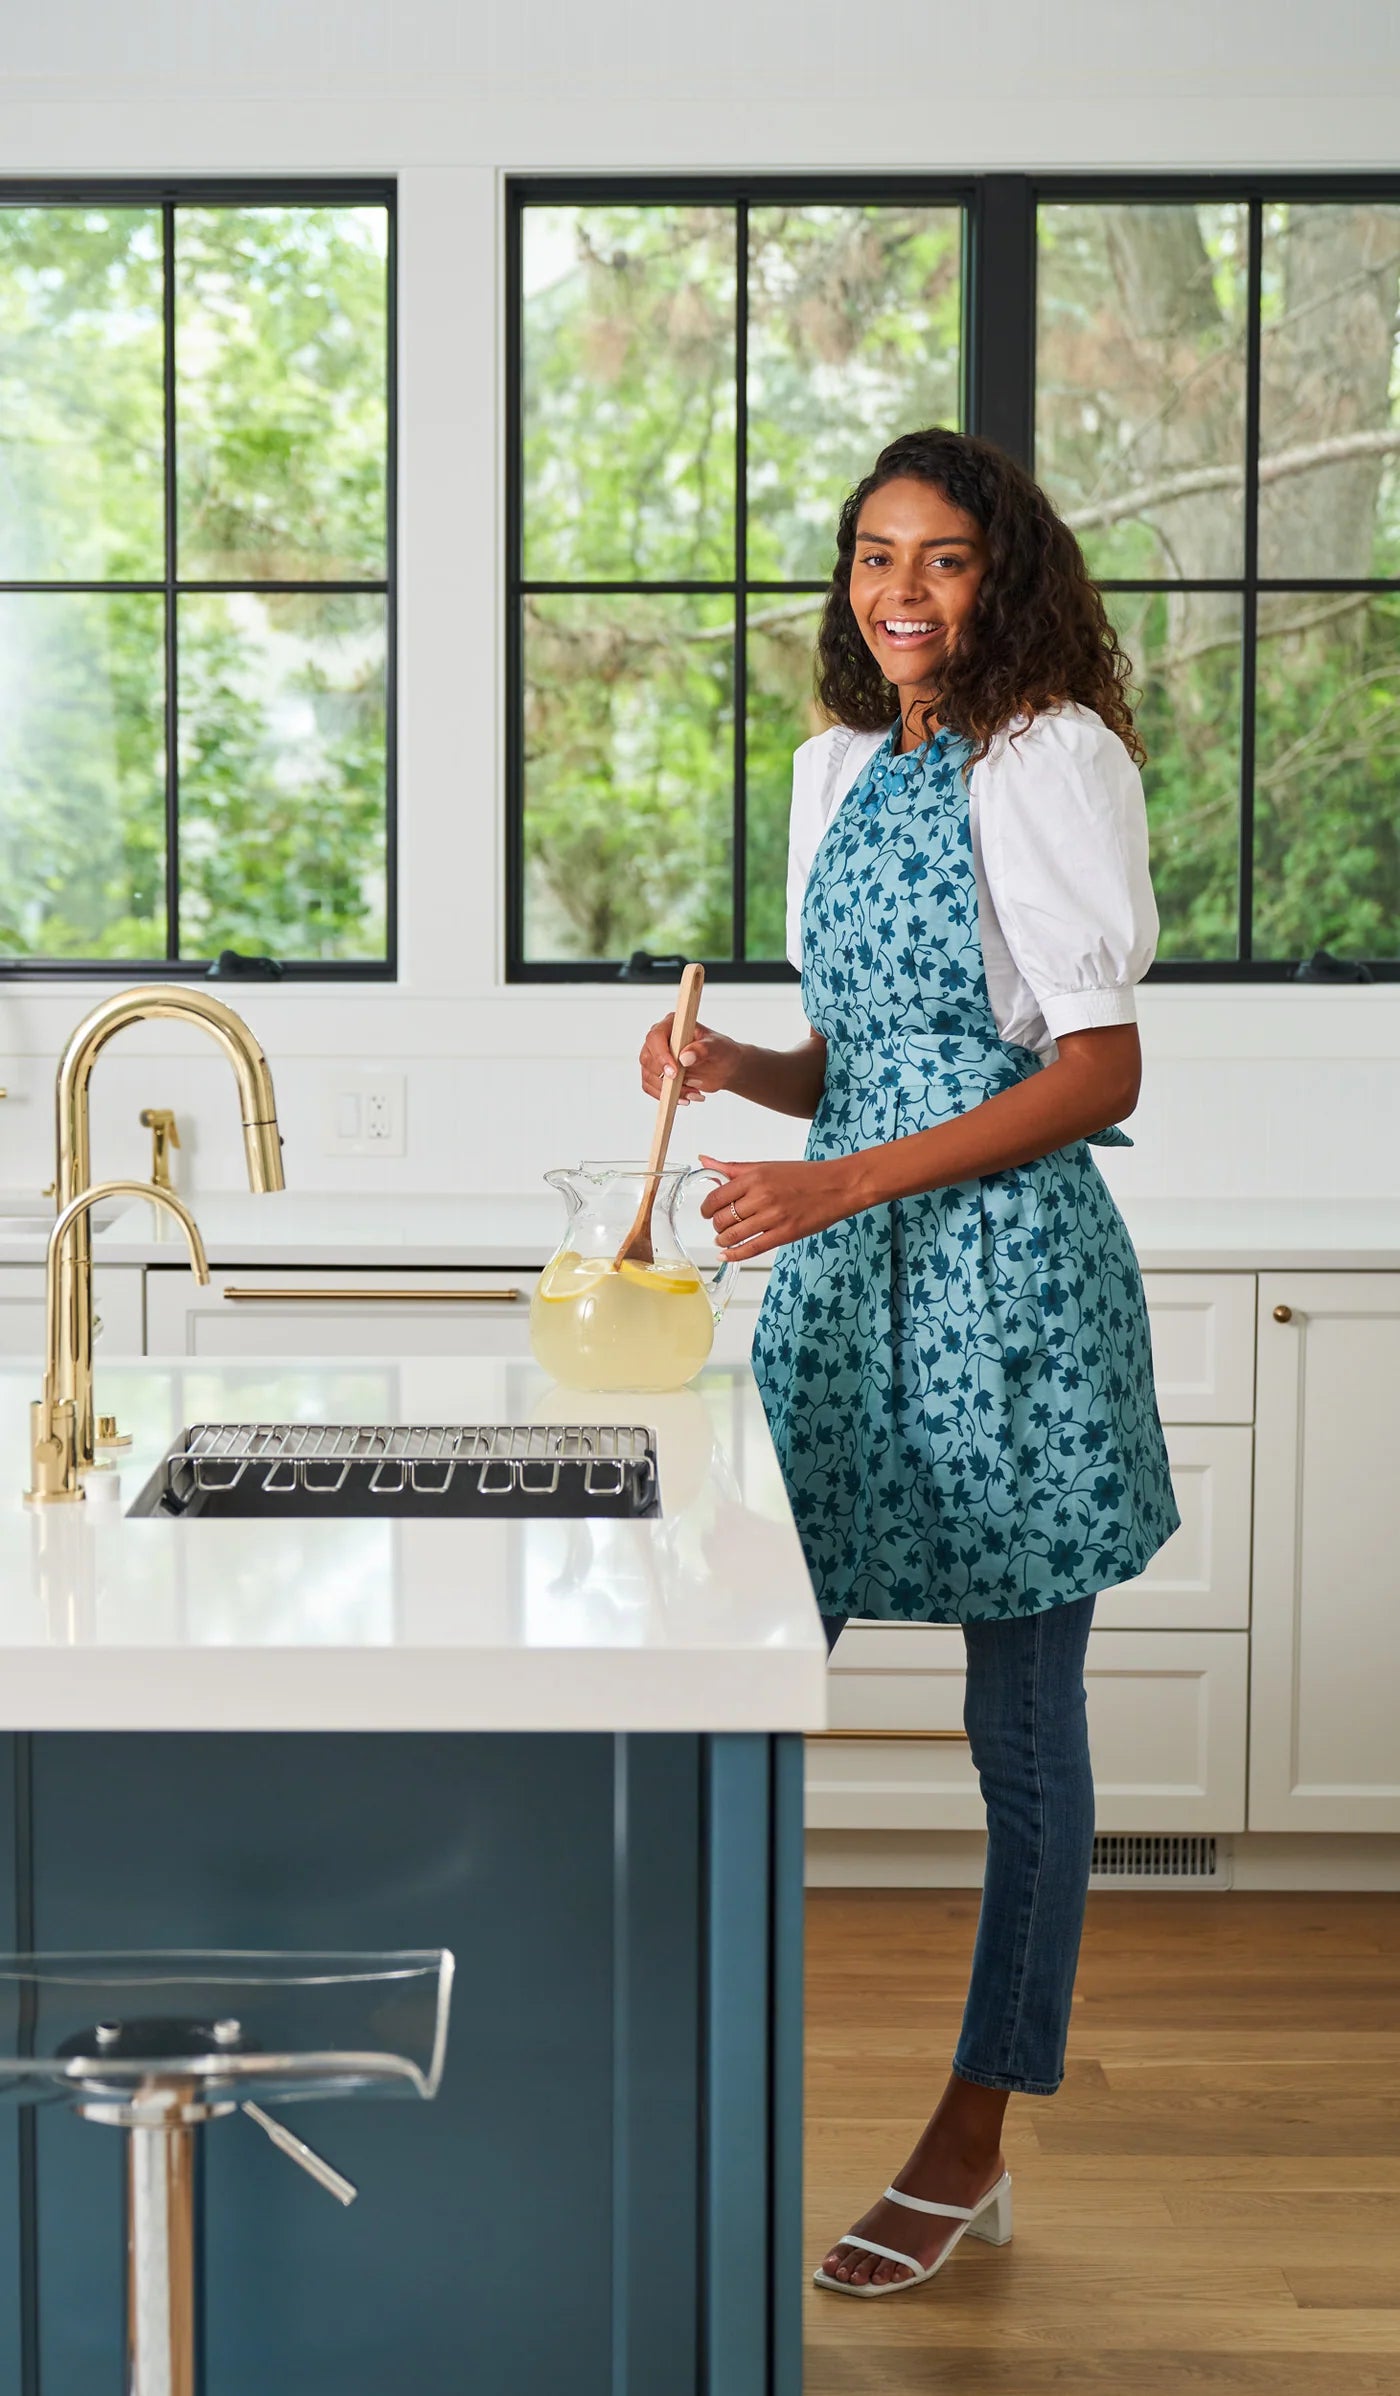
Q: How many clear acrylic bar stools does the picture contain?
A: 1